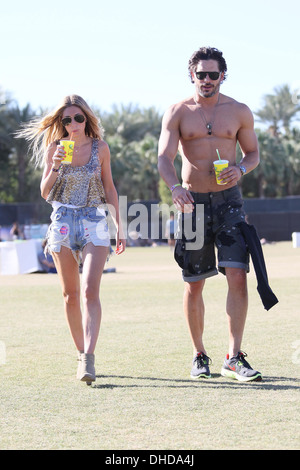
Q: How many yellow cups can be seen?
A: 2